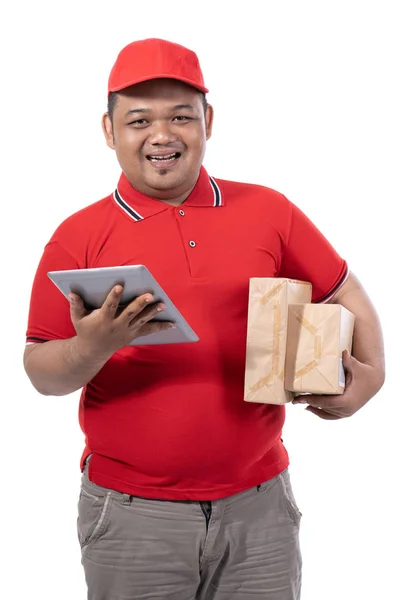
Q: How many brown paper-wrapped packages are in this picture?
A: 2